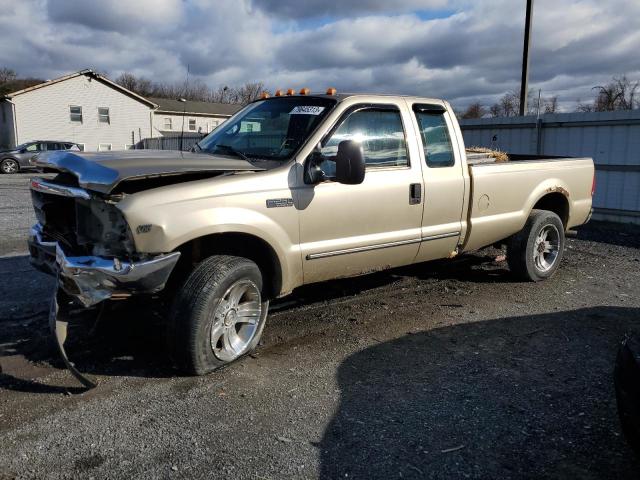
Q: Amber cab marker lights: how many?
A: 5